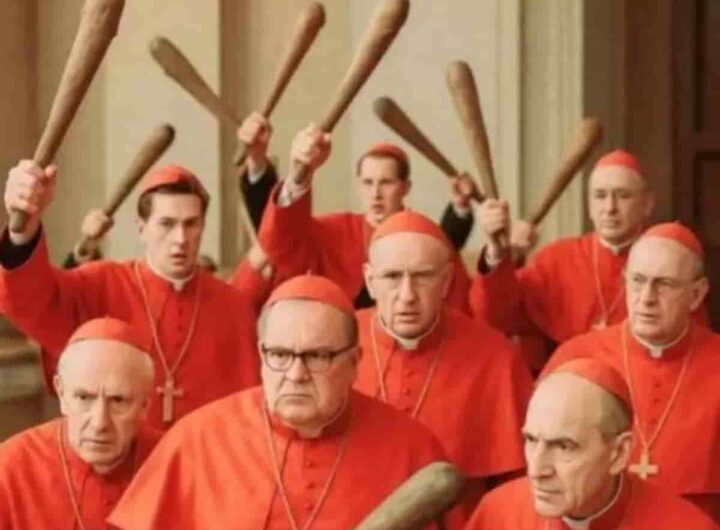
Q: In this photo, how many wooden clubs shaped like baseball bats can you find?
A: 9